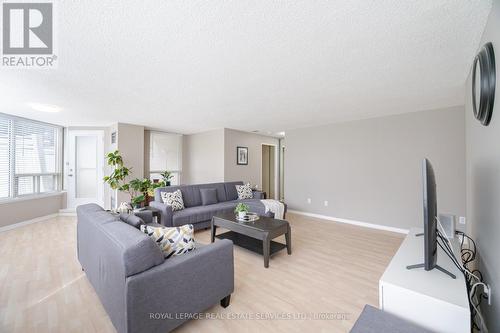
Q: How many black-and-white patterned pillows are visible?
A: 2